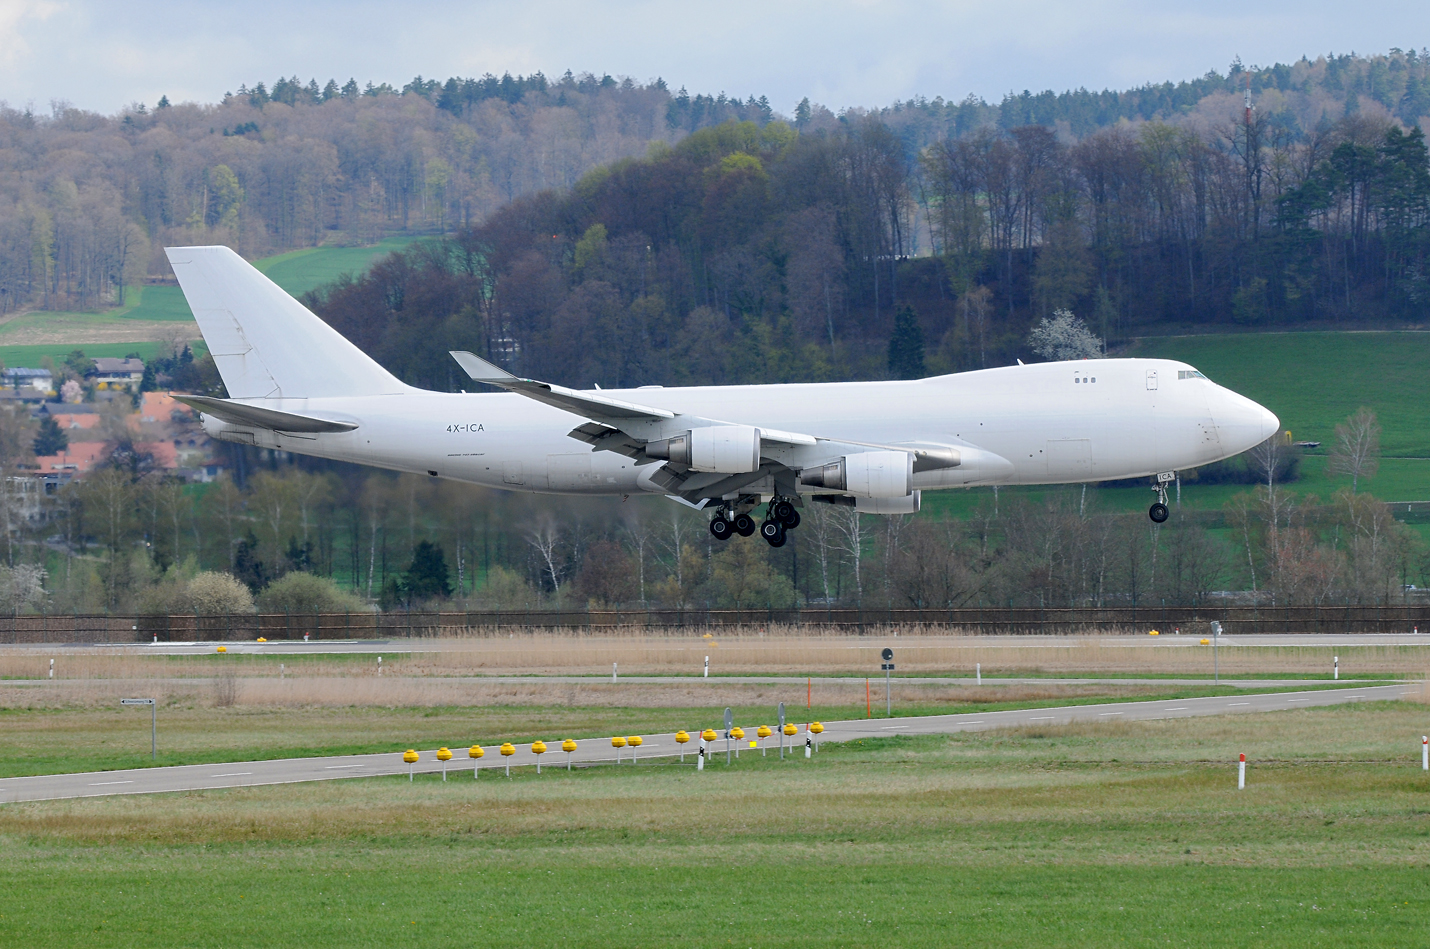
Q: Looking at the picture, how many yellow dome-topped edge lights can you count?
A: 14